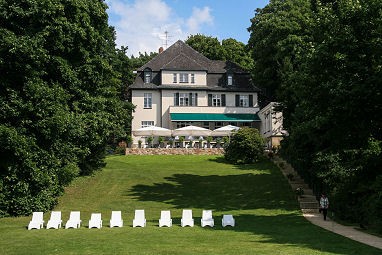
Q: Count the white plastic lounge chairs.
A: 10